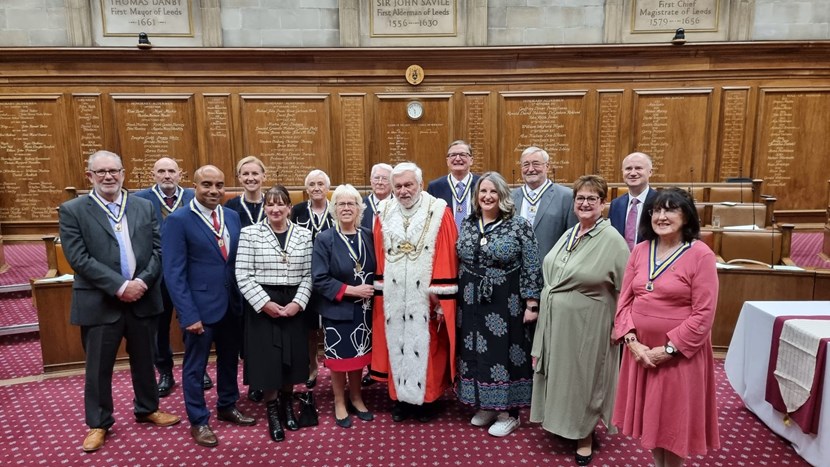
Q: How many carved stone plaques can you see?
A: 3